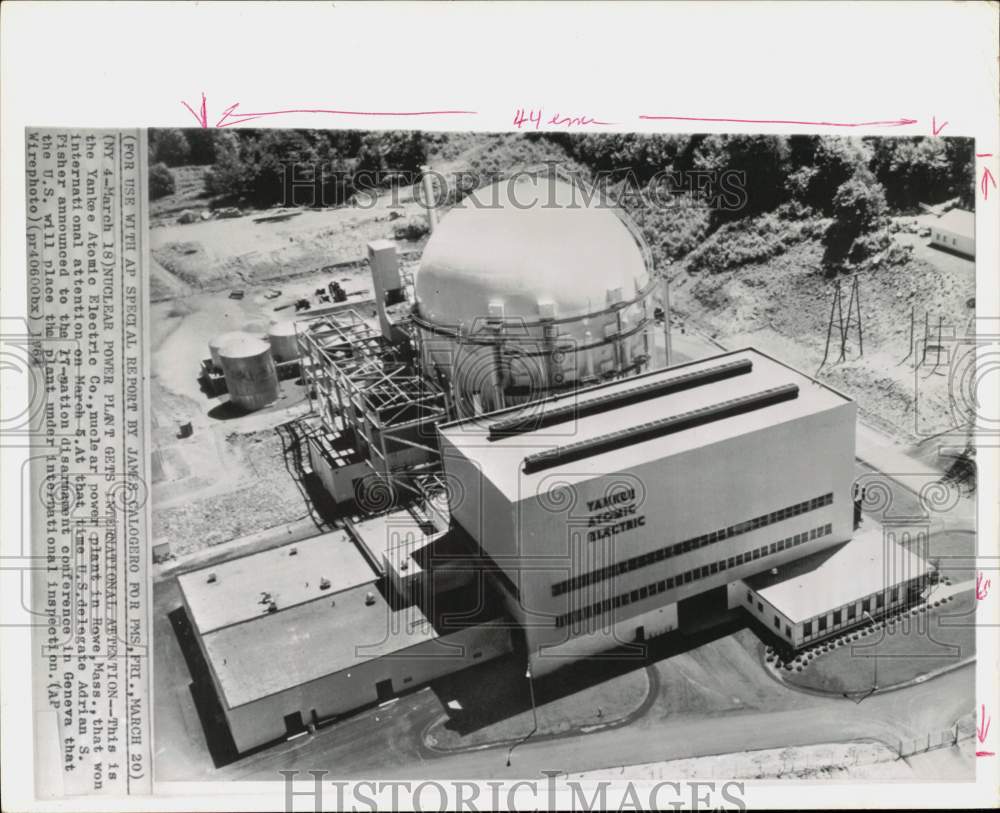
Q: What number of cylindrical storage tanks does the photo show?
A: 3